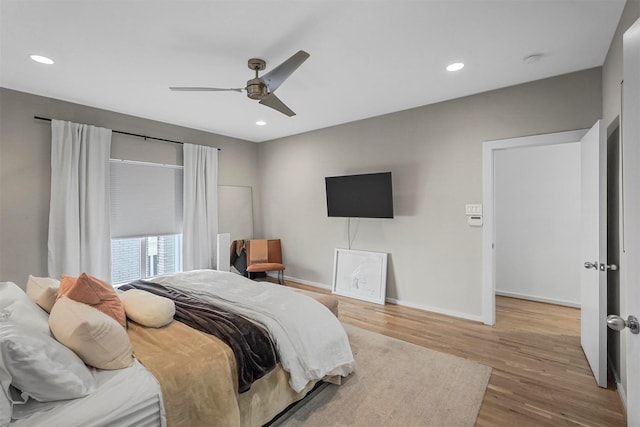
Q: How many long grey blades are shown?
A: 3